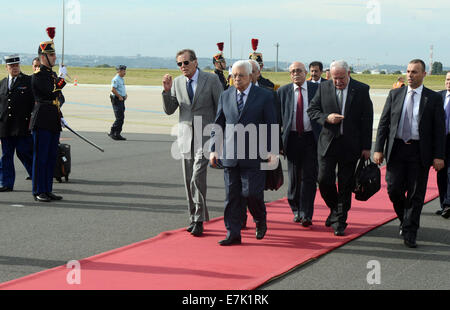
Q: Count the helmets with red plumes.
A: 3